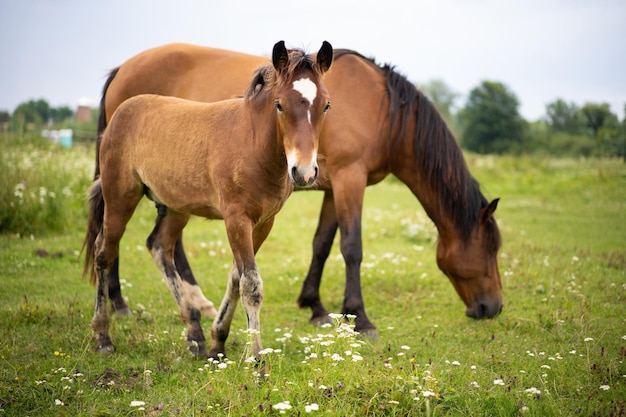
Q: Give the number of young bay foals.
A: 1